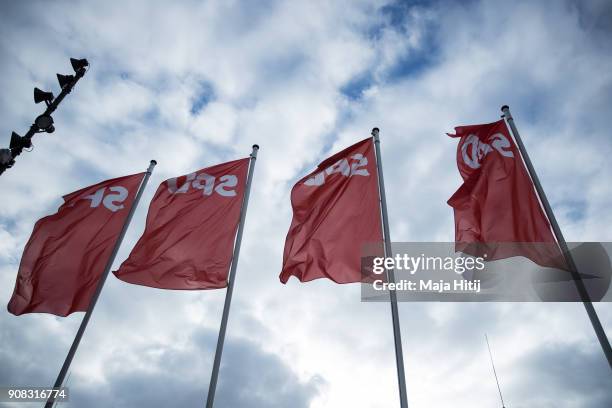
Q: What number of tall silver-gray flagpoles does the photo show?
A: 4